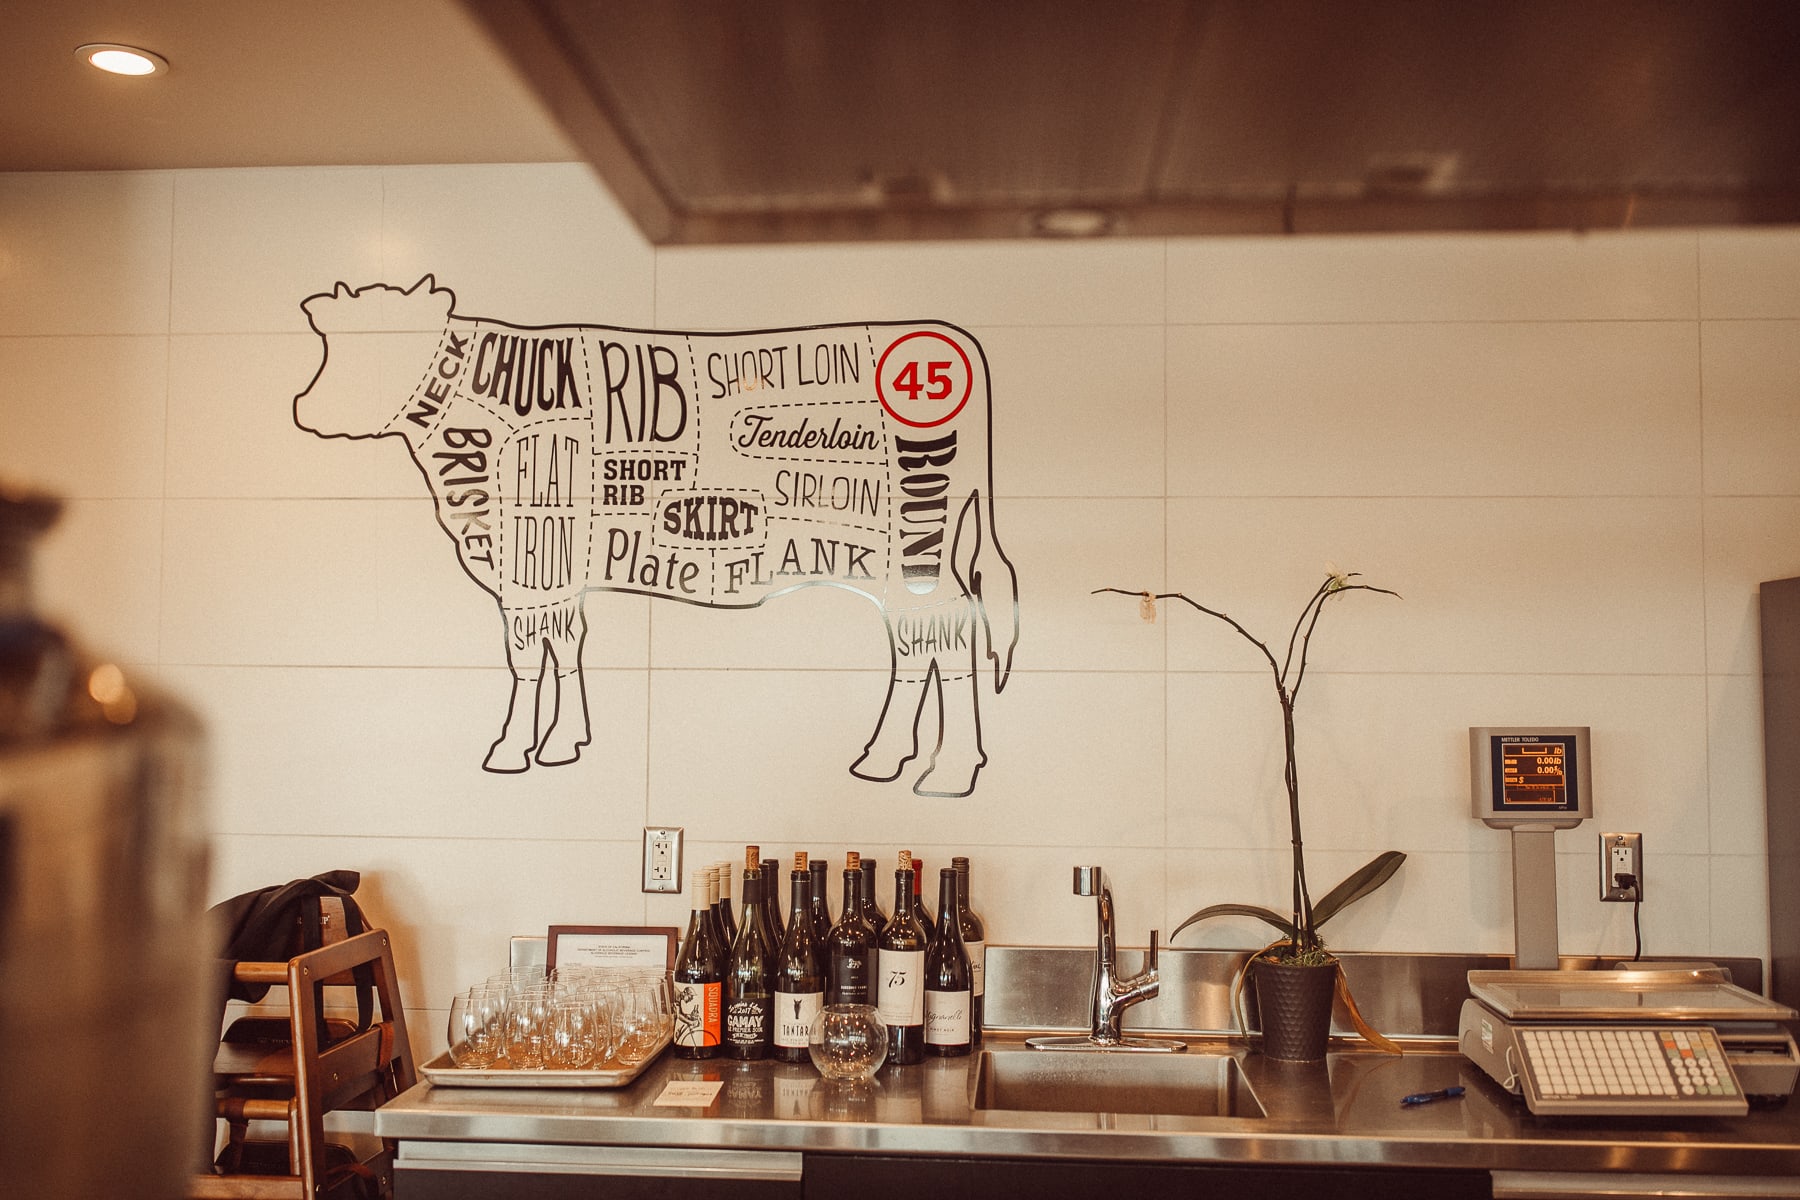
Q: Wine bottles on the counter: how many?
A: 14